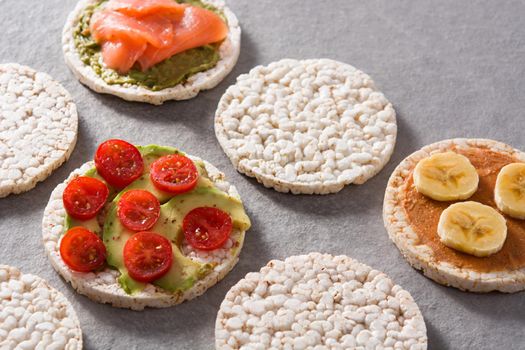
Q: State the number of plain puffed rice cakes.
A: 4